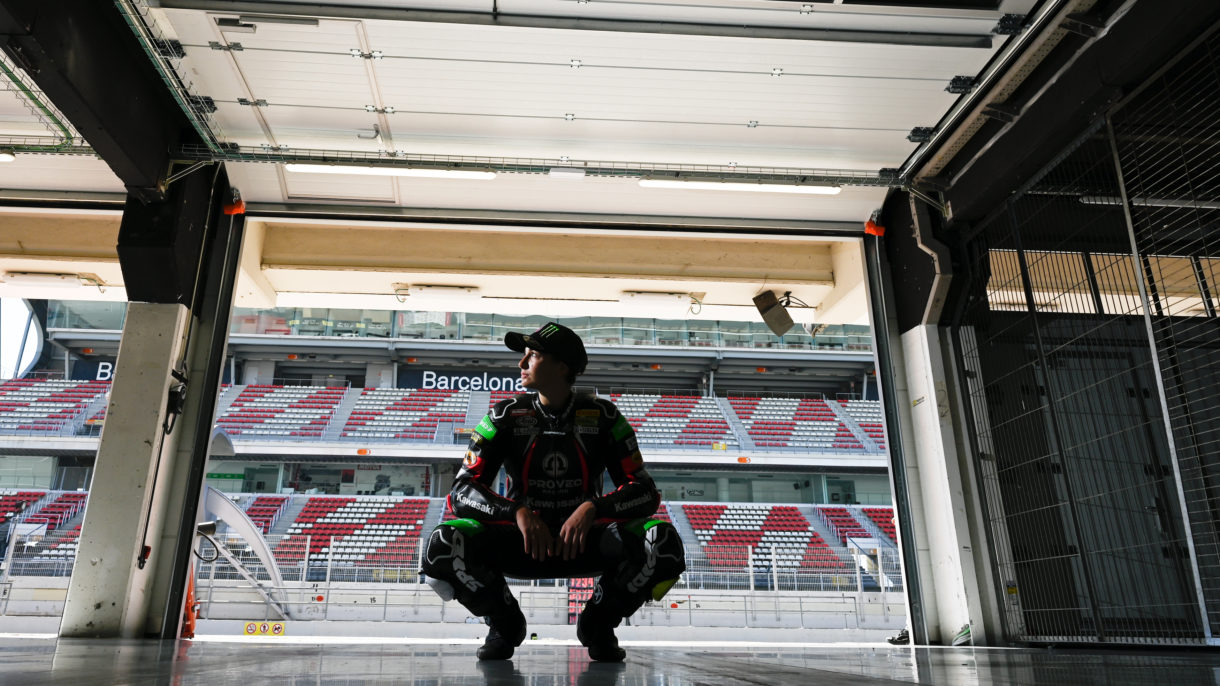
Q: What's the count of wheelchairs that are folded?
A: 0